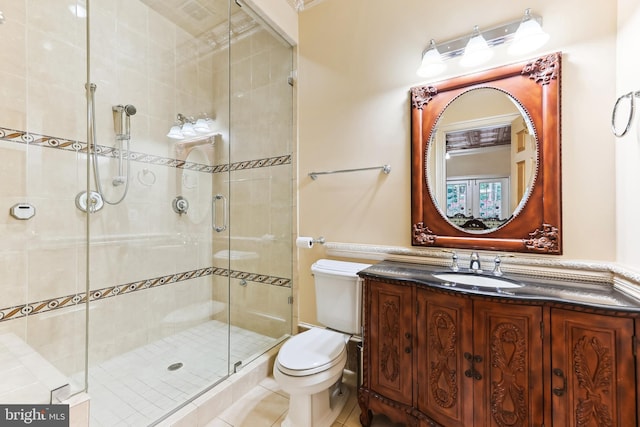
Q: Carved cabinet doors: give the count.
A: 4